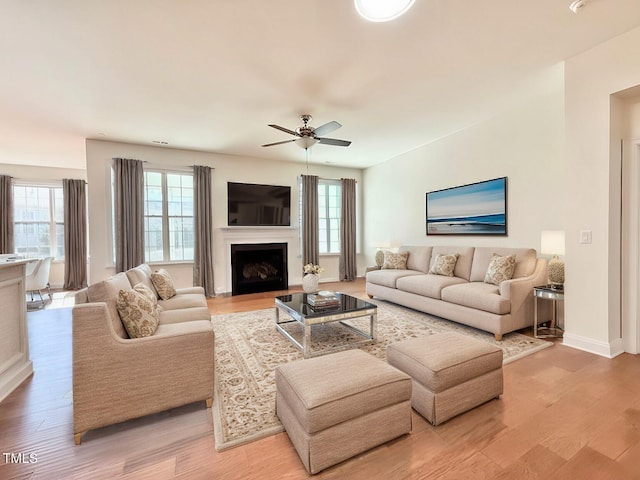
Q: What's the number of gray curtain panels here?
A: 6